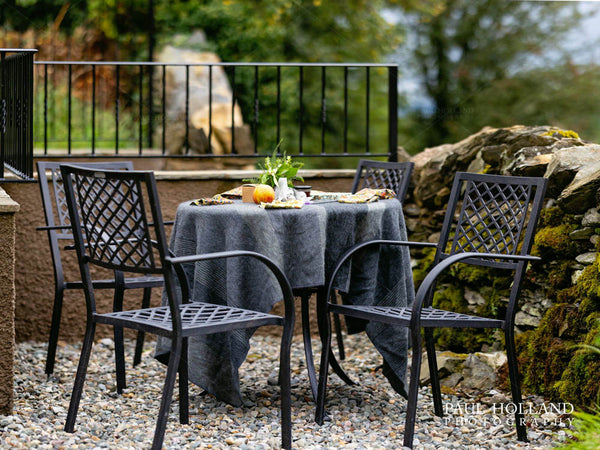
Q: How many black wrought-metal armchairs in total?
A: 4